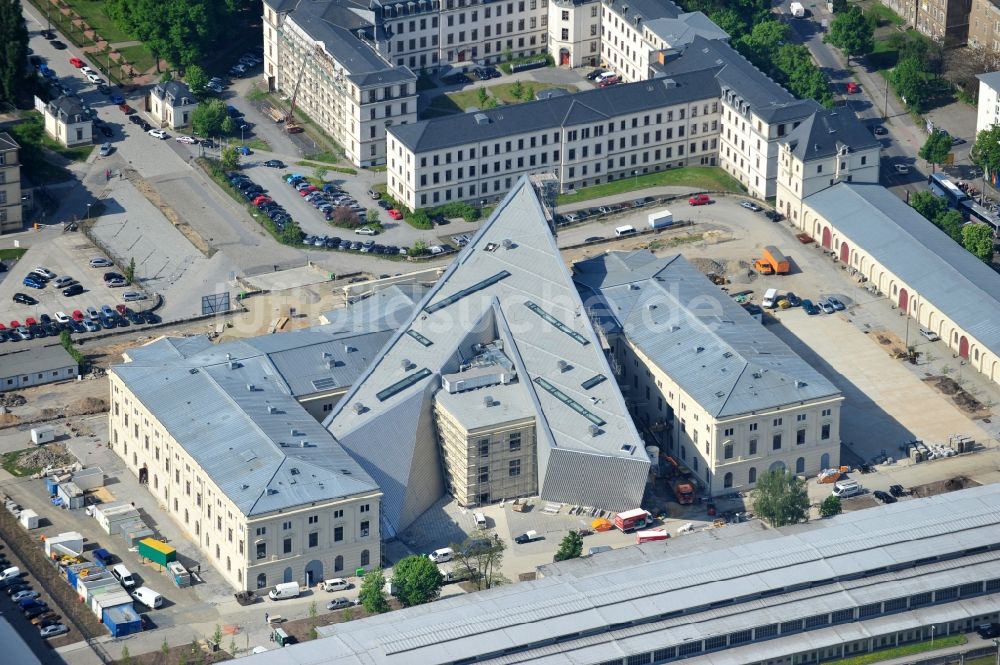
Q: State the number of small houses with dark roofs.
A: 2